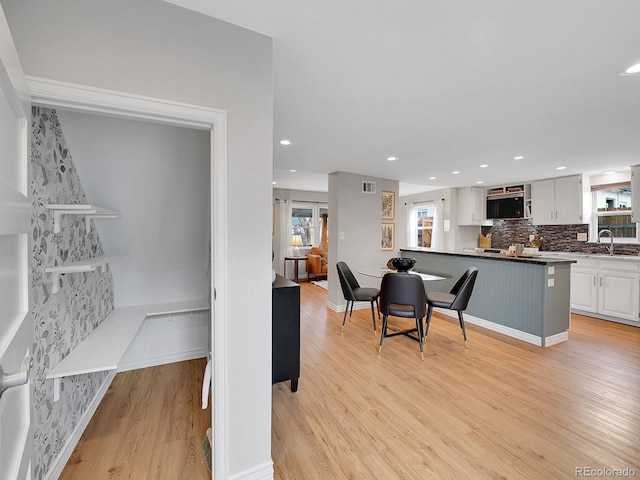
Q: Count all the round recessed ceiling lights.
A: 12